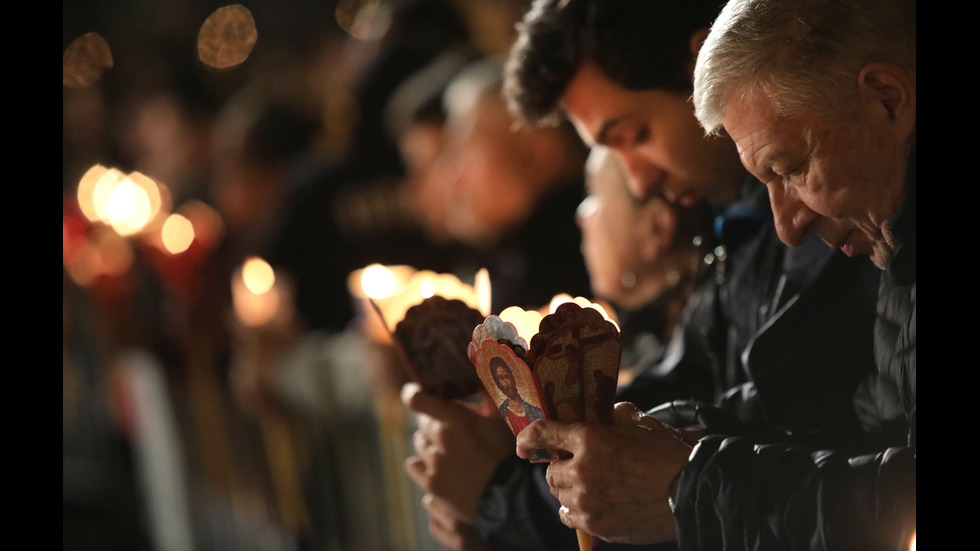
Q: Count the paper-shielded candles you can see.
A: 2